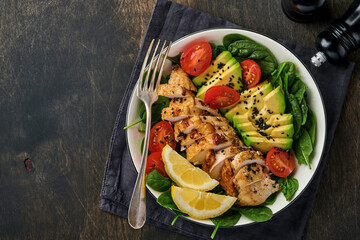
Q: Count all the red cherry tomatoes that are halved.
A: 6